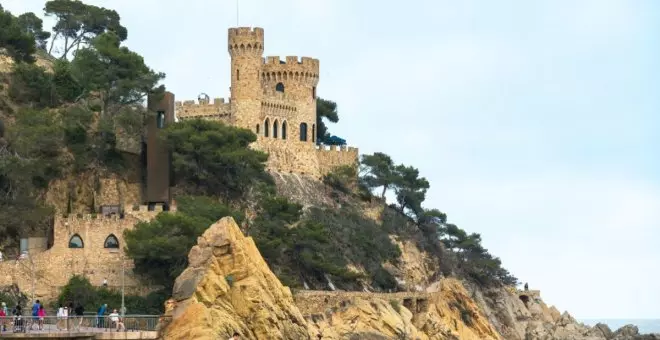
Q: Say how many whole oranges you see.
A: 0